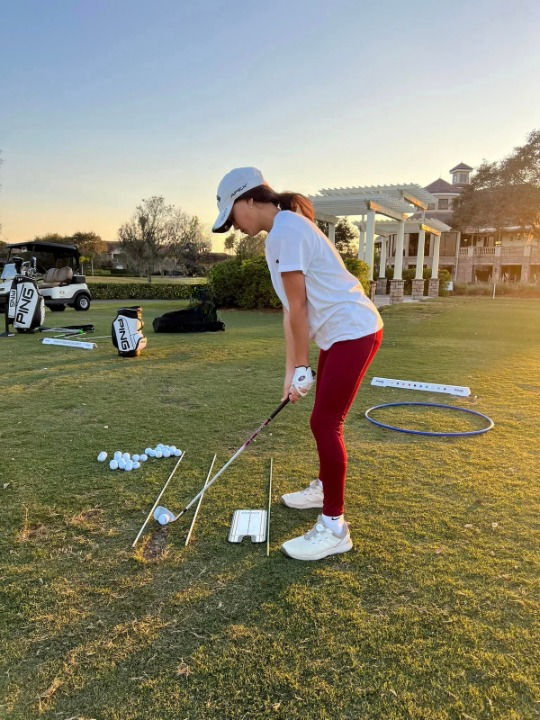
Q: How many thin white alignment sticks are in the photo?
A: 3